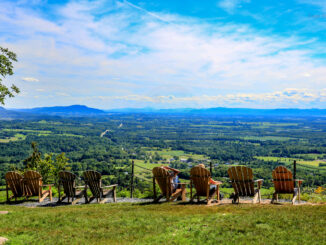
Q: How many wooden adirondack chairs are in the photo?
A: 8